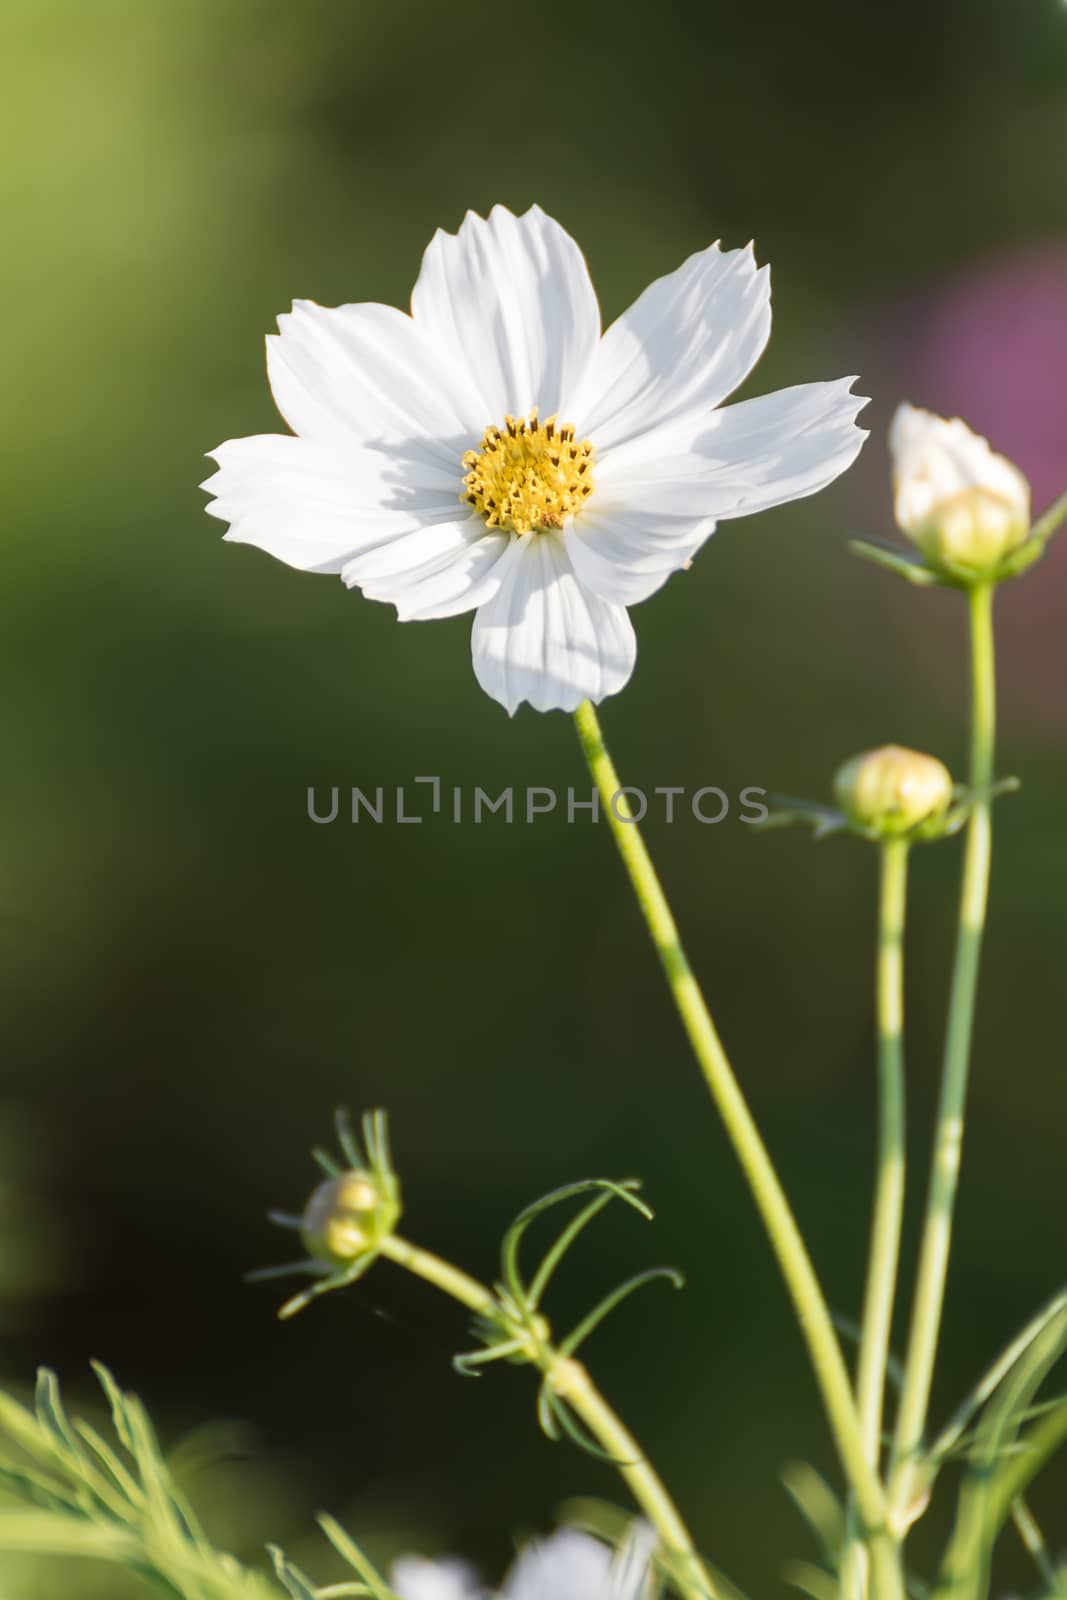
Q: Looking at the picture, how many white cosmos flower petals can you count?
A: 8